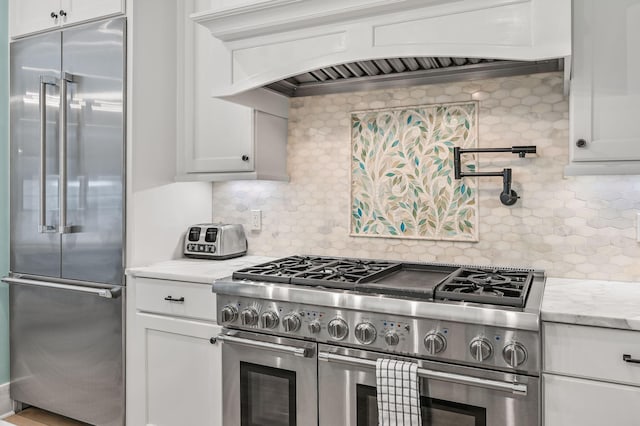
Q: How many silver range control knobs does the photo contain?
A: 11